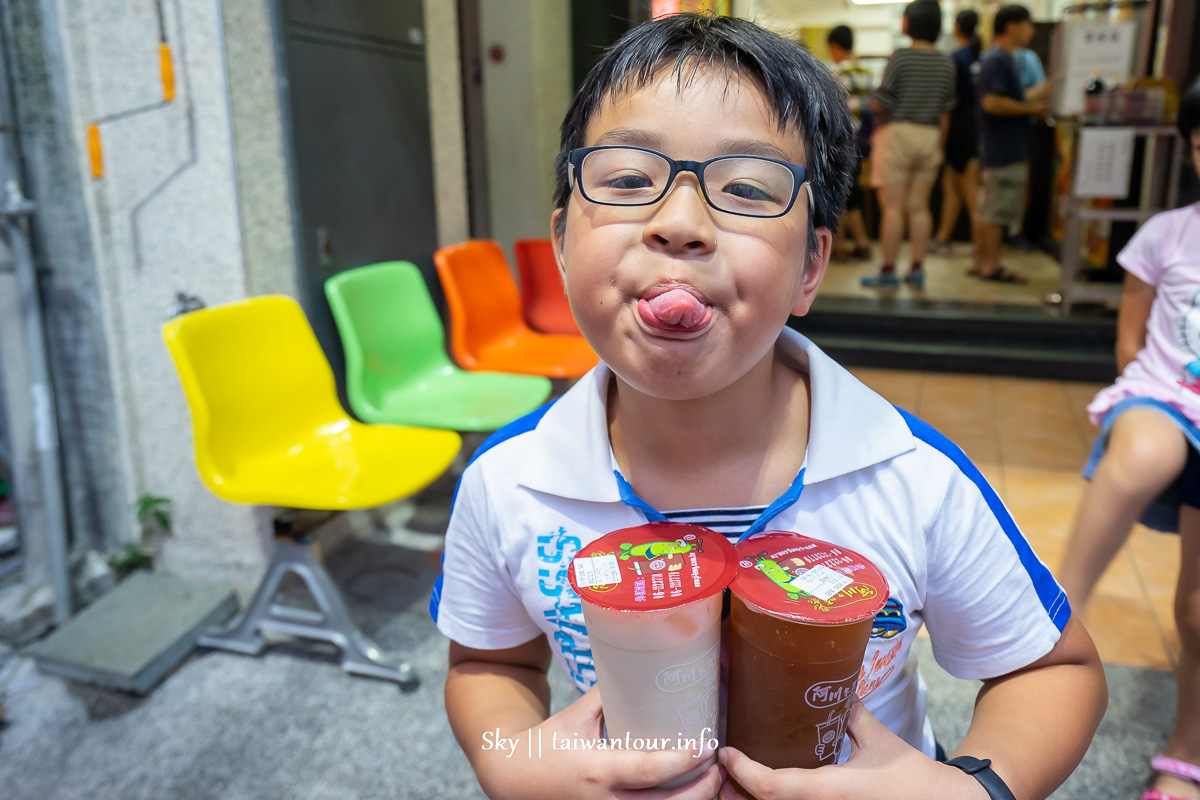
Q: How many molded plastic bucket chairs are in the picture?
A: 4